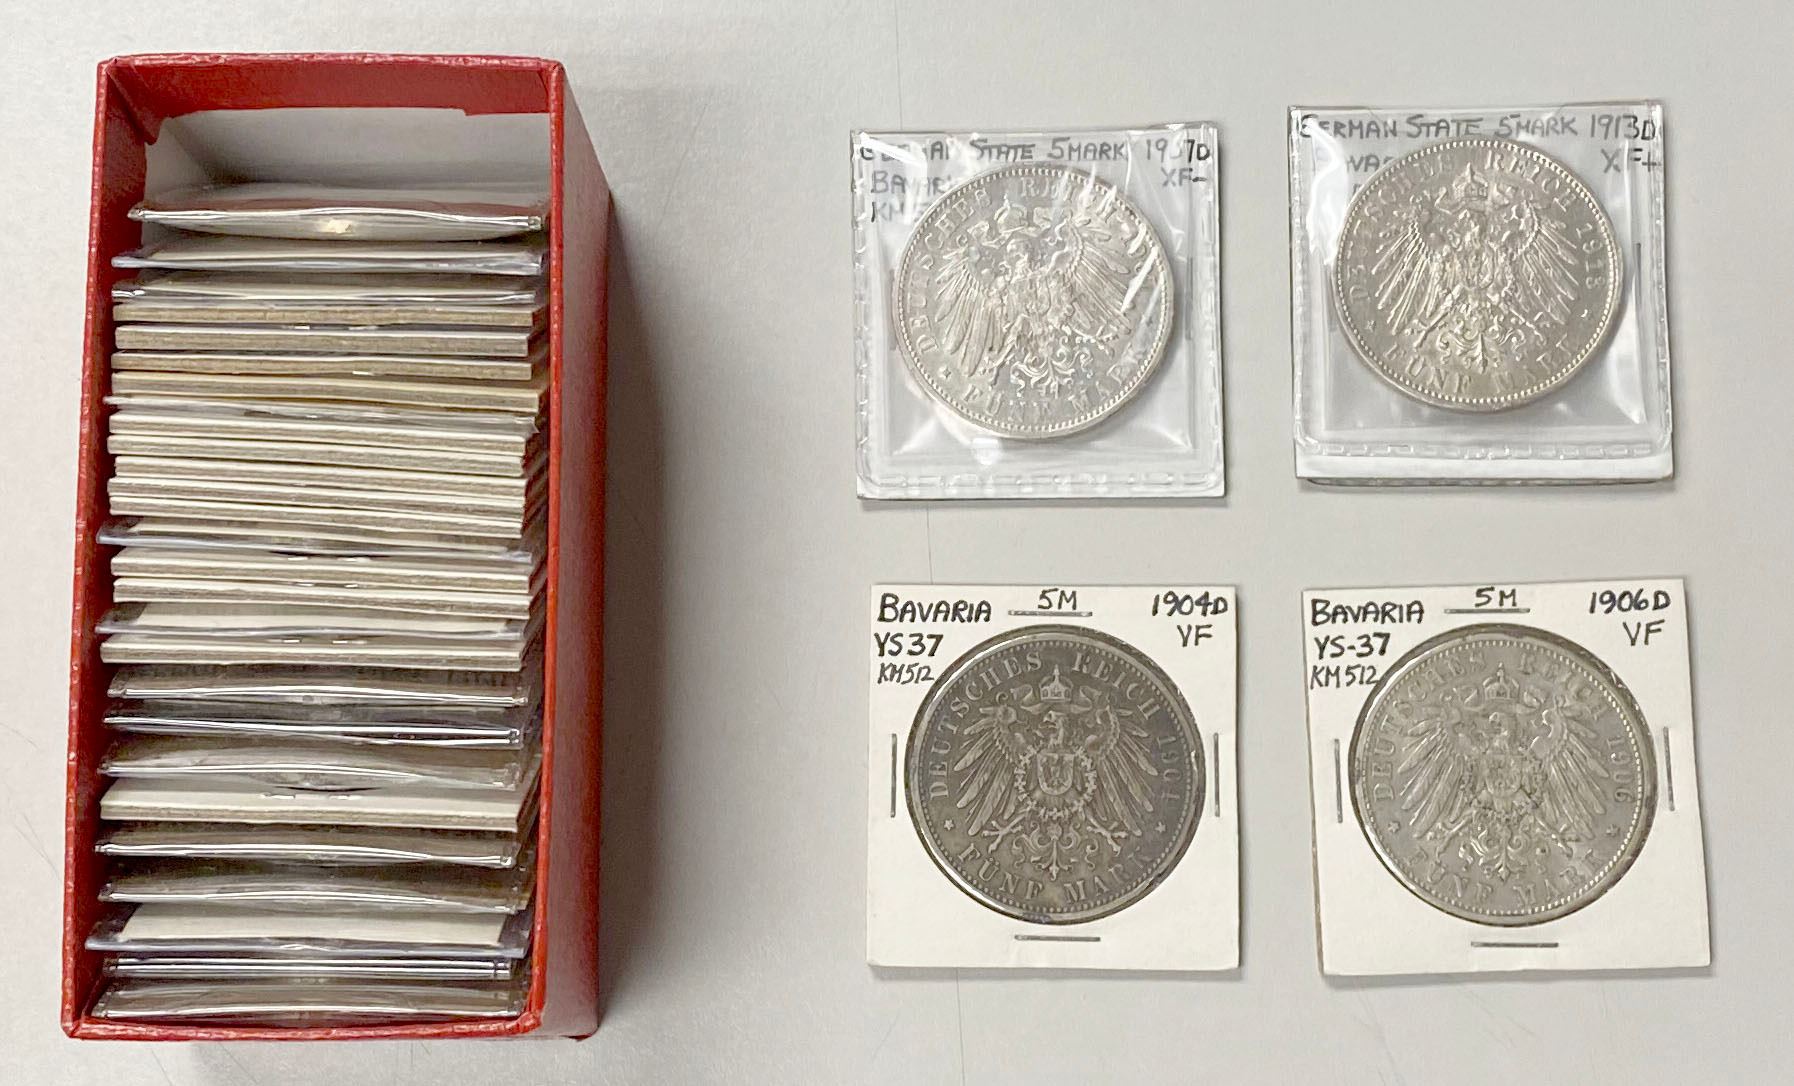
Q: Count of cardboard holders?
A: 15